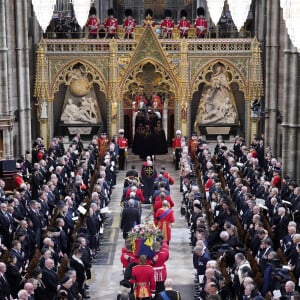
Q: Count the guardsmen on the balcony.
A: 7